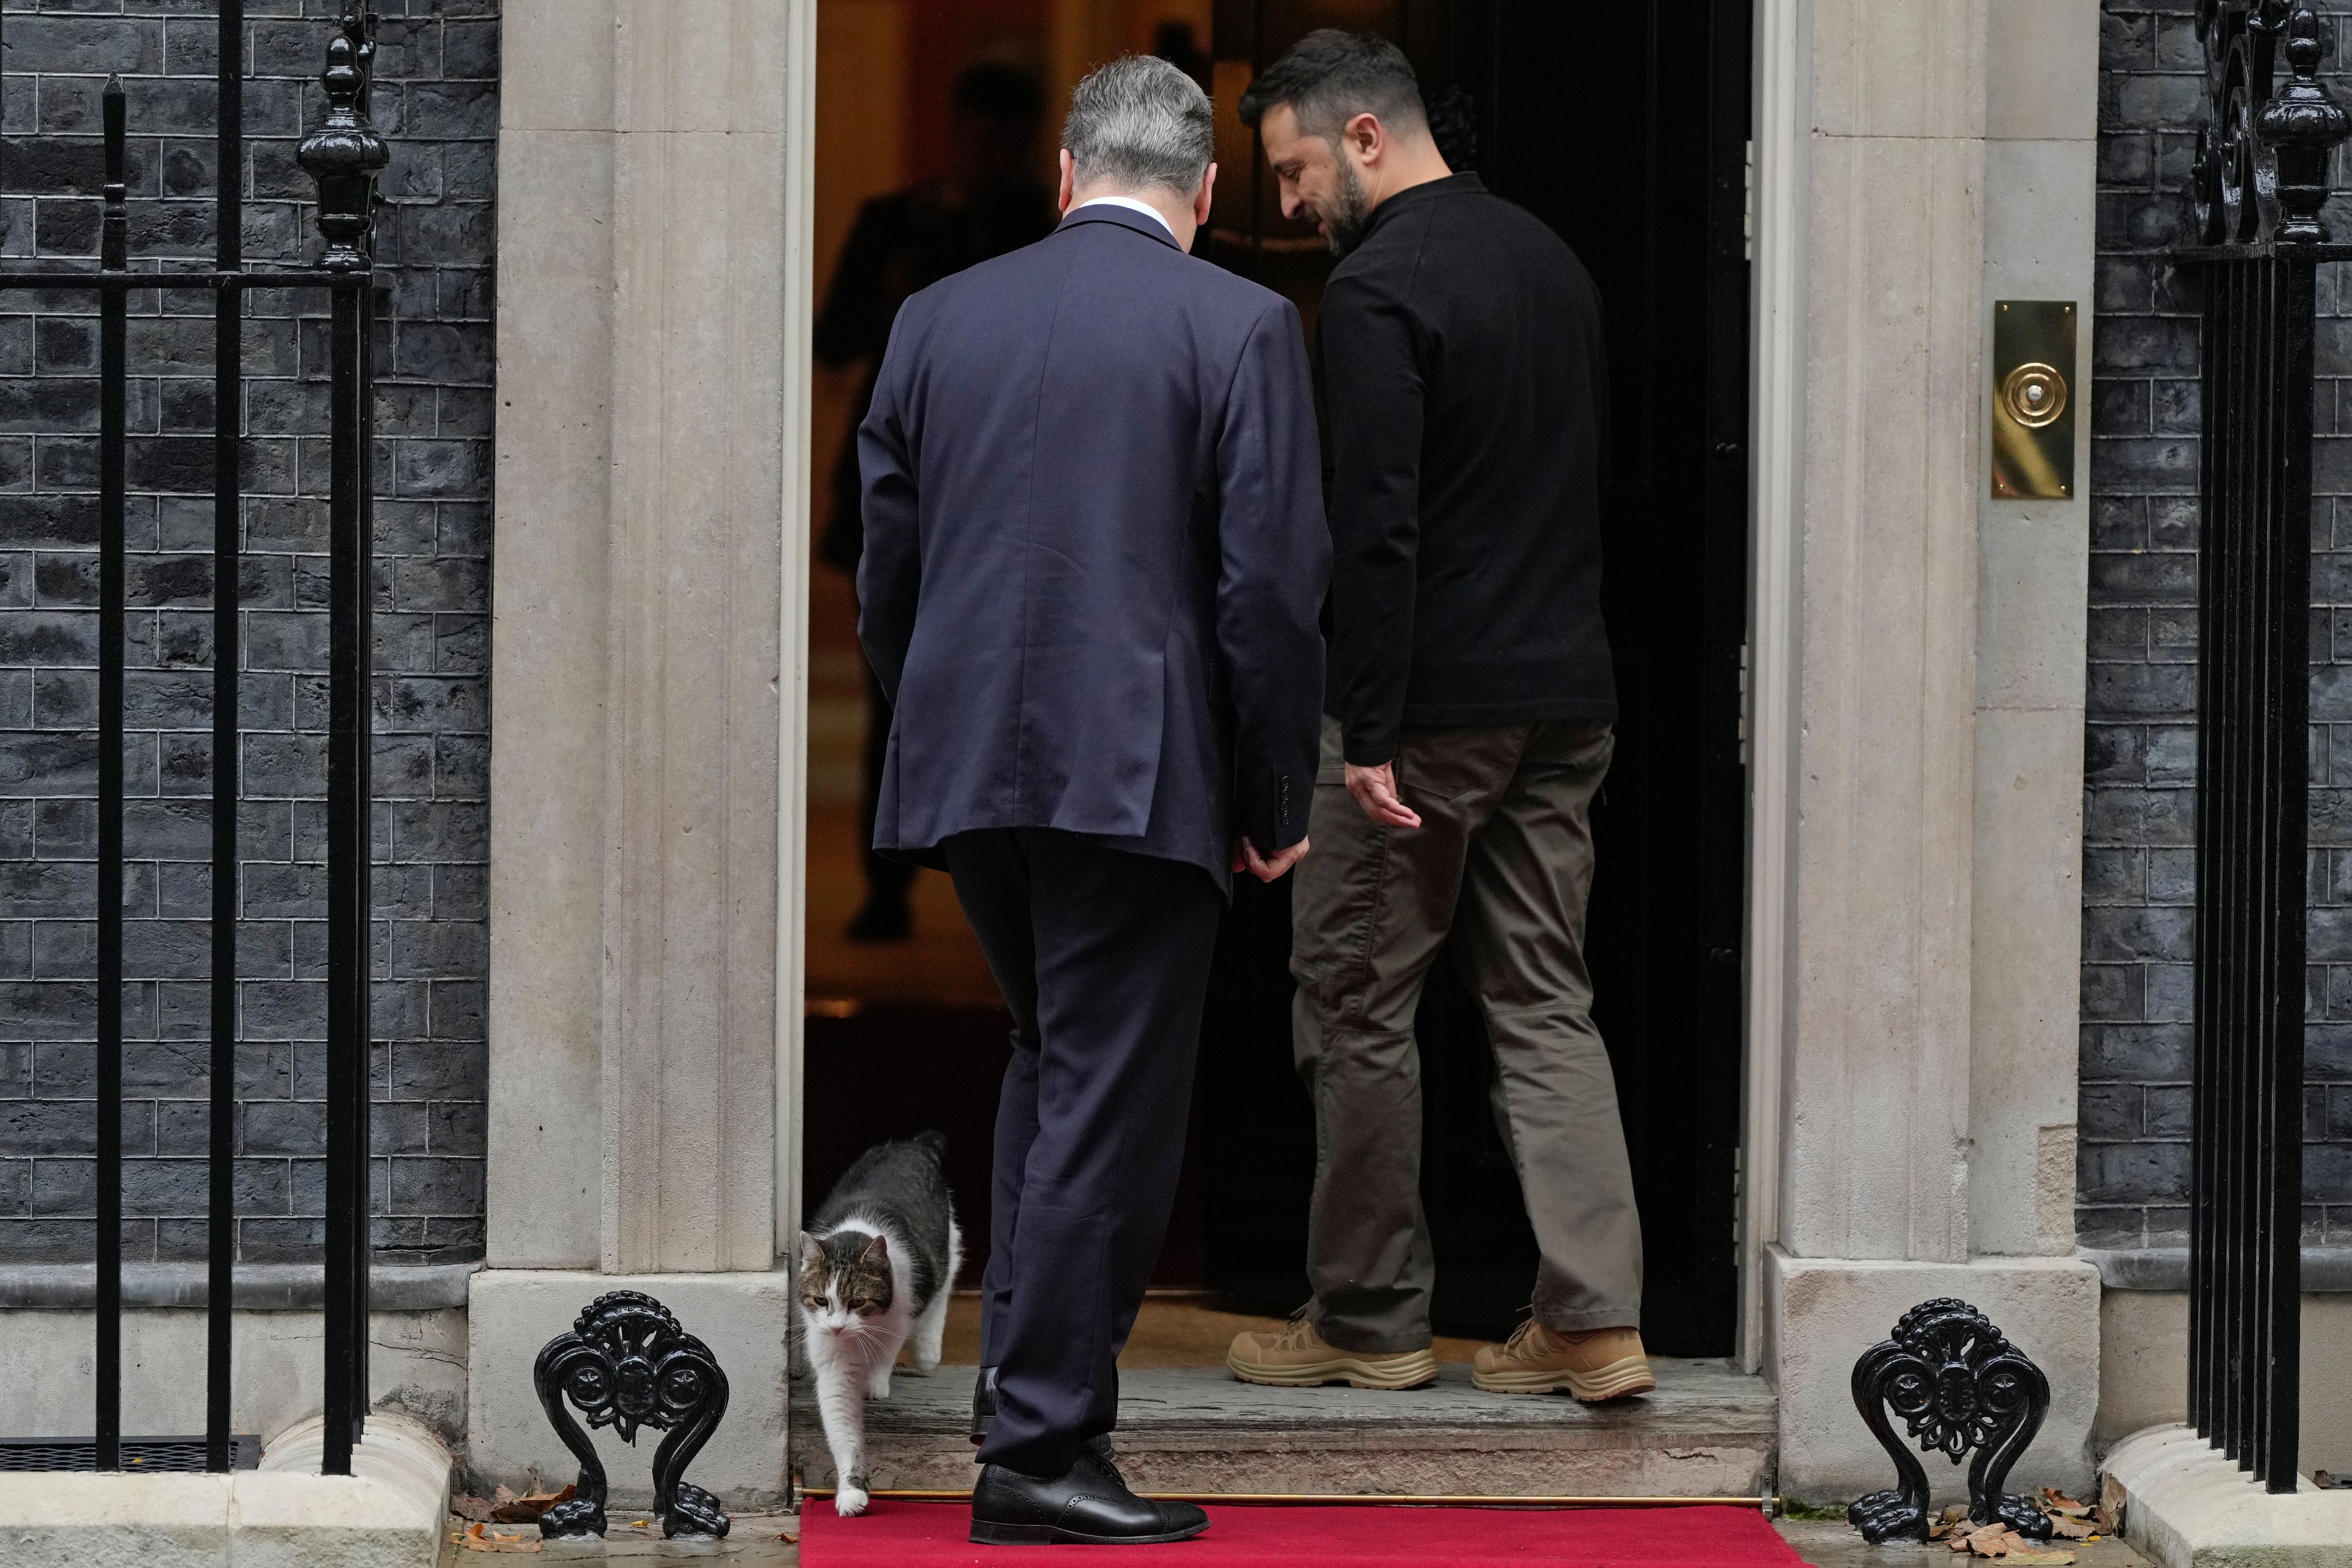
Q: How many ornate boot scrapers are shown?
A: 2